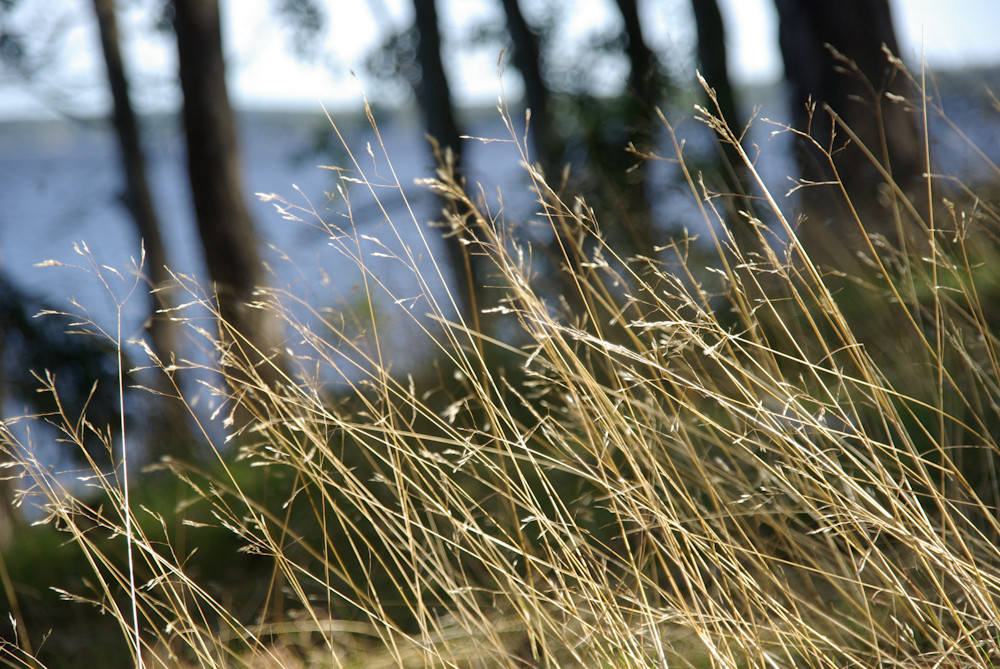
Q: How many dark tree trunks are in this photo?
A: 7